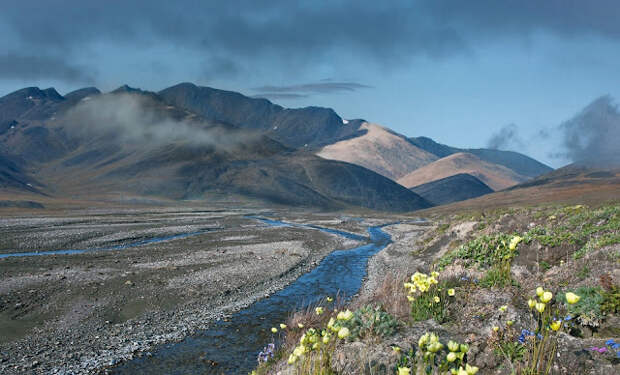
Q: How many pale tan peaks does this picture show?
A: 2